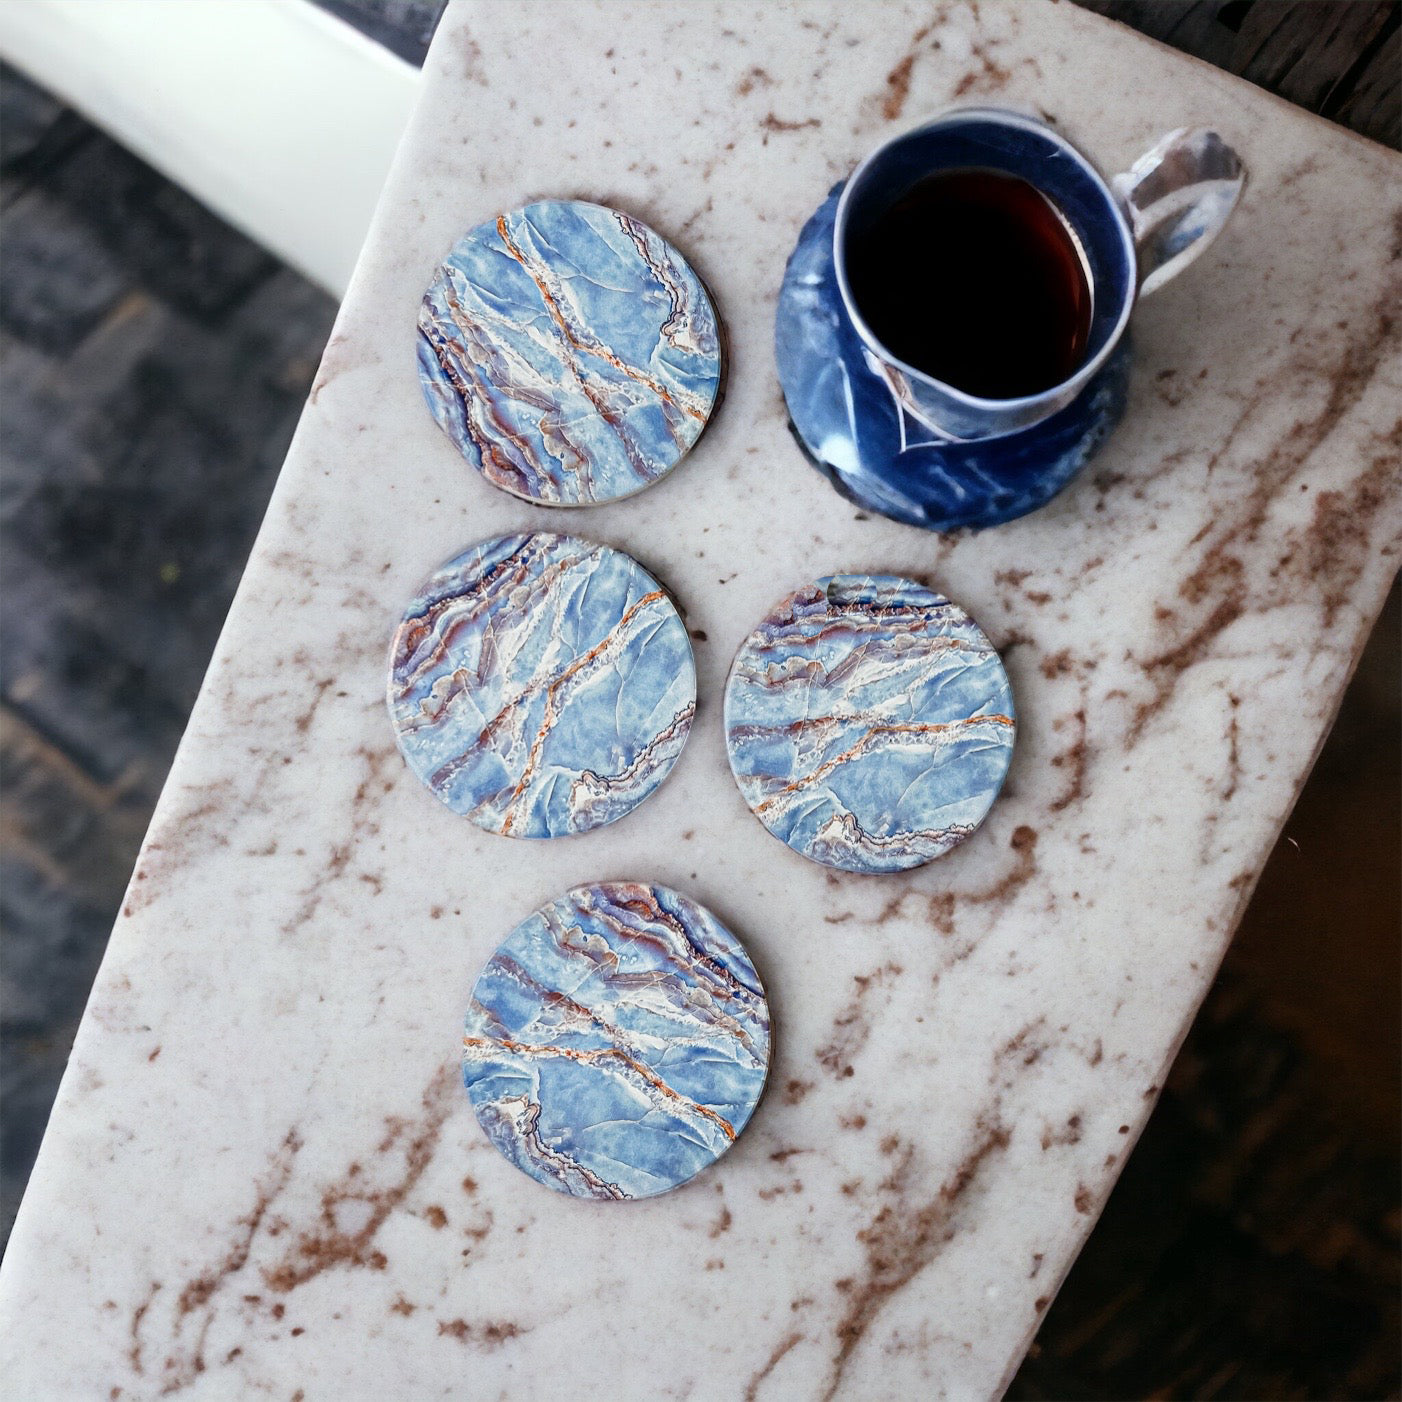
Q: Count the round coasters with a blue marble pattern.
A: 4